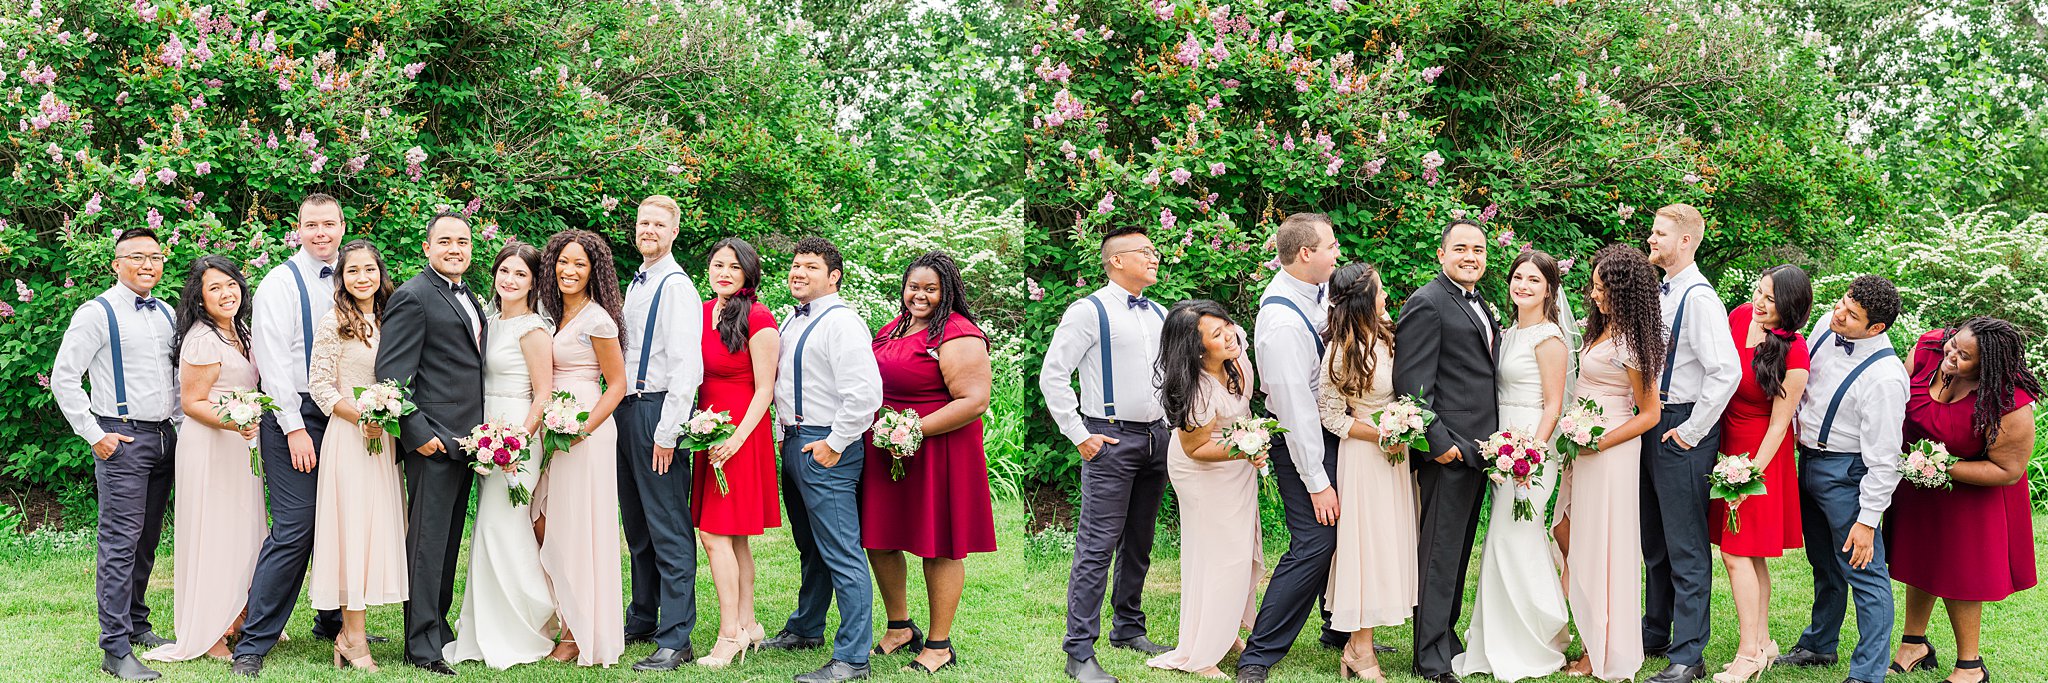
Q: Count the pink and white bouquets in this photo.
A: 10